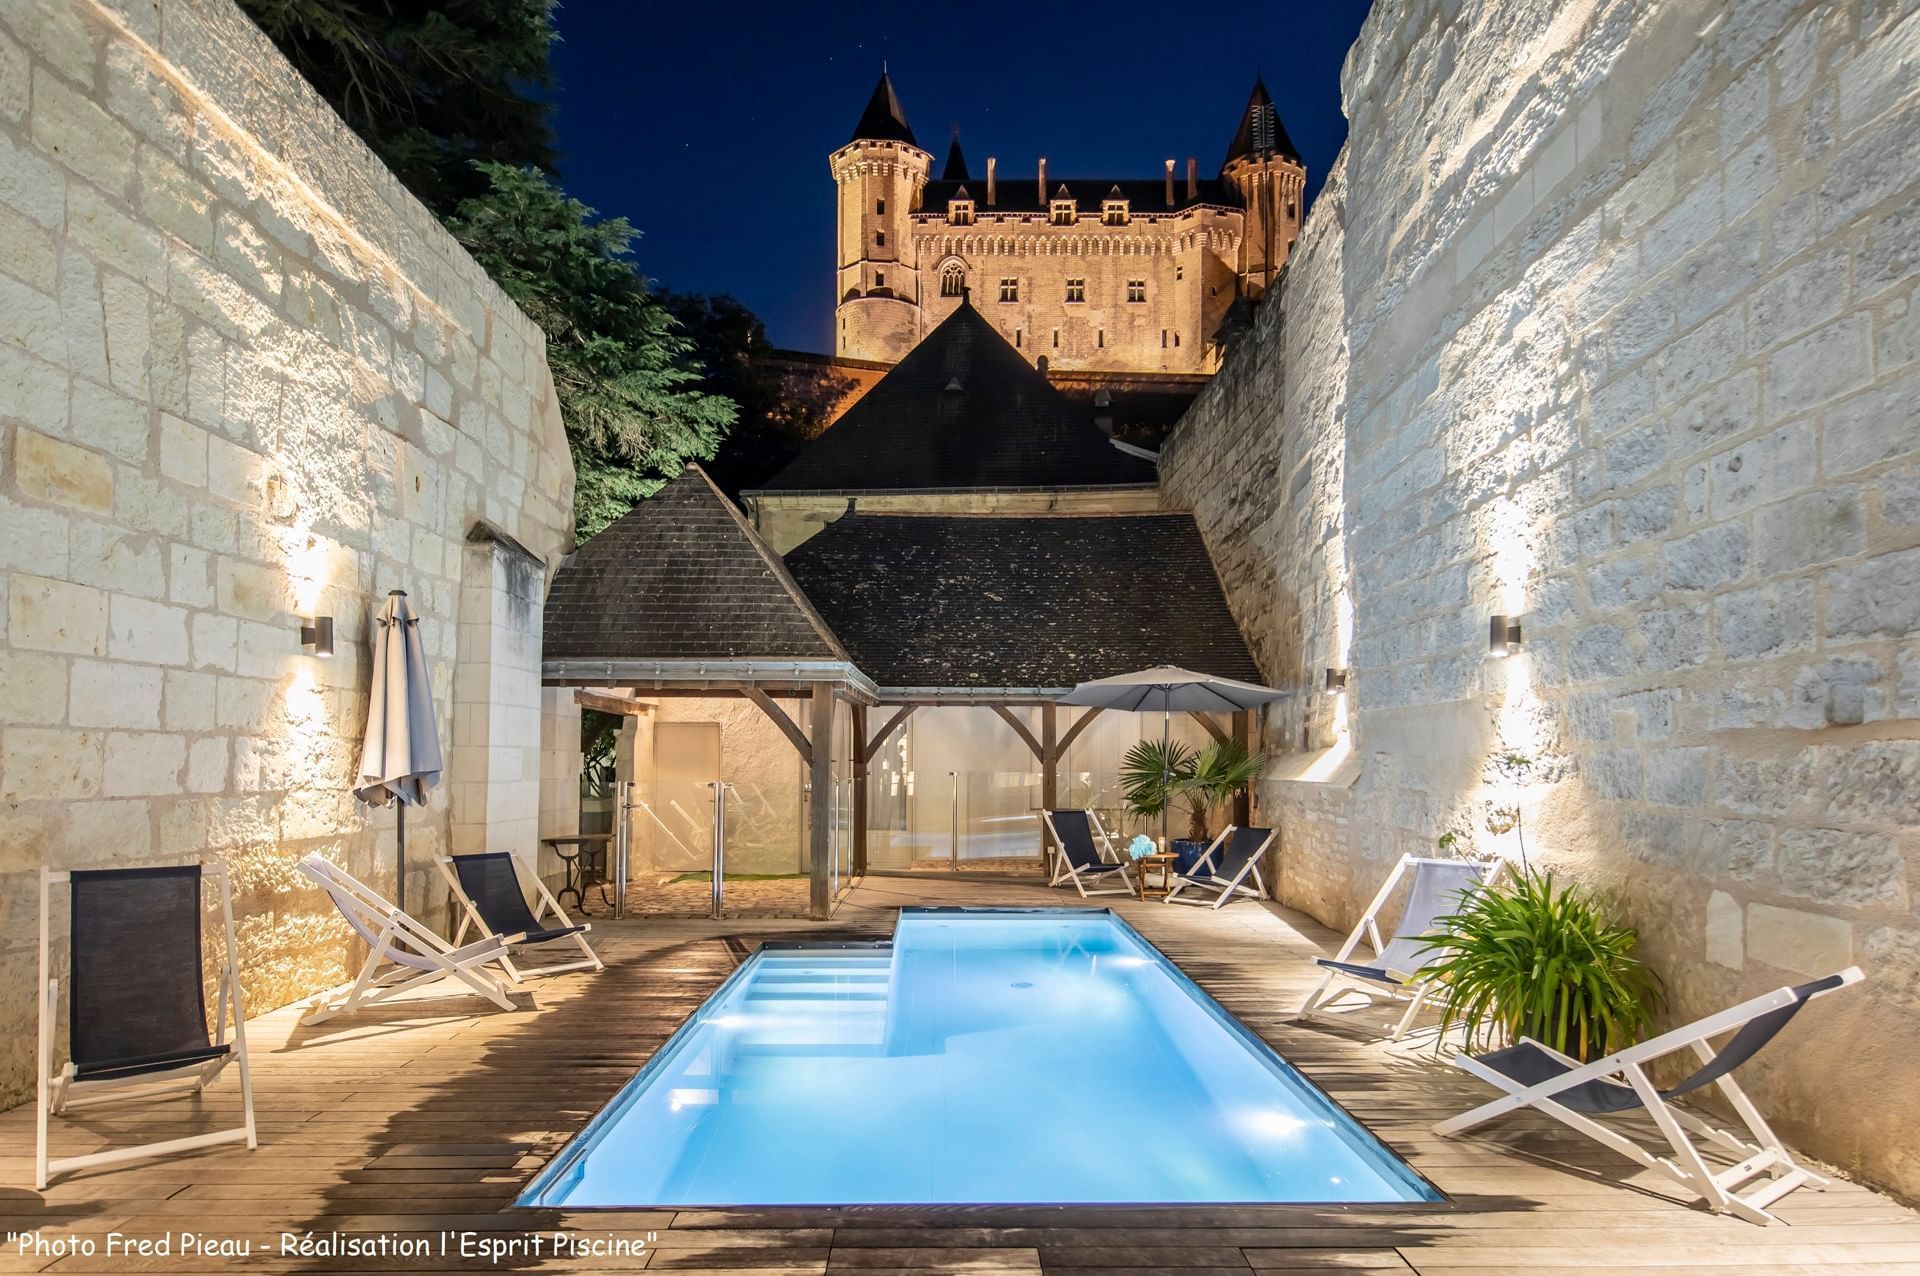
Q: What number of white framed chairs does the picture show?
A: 7